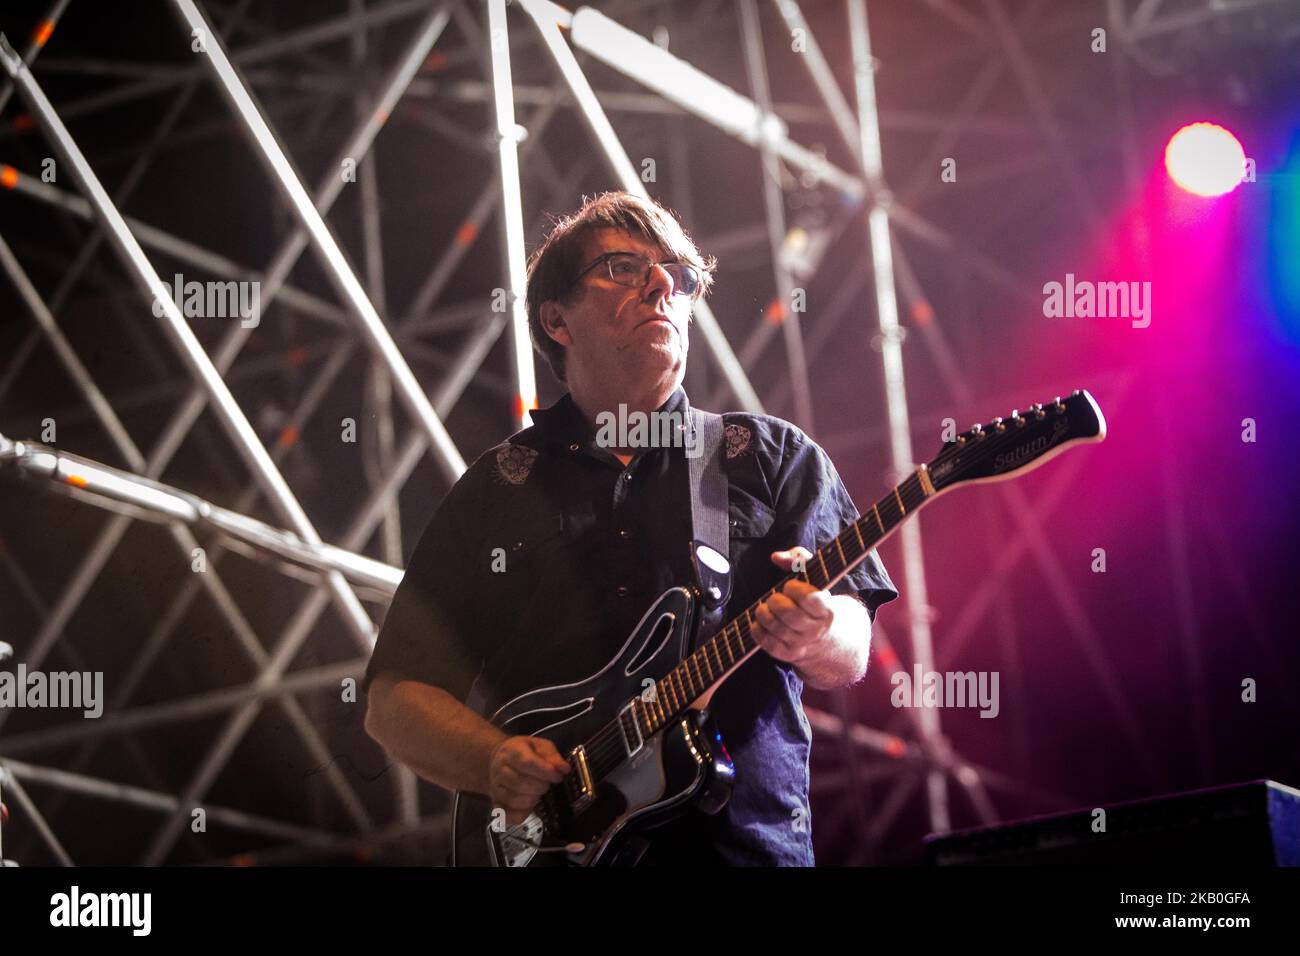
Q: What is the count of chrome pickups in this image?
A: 2